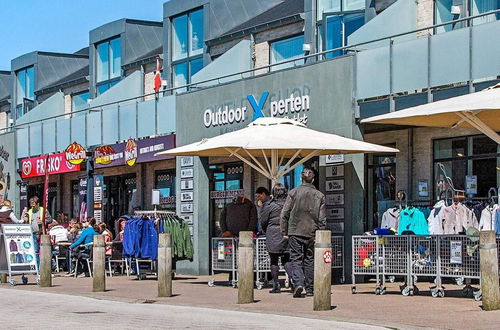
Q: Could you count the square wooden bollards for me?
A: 6